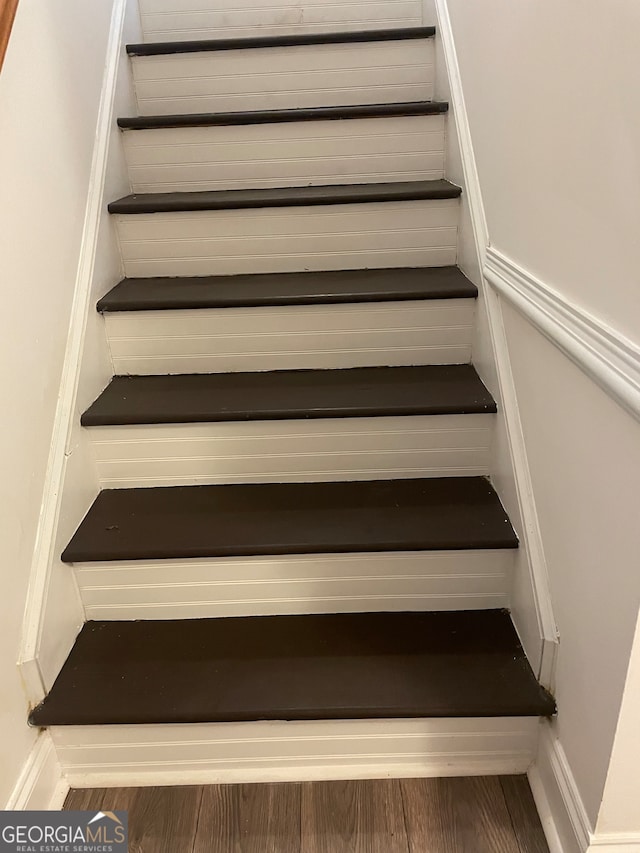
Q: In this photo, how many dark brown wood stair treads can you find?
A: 7